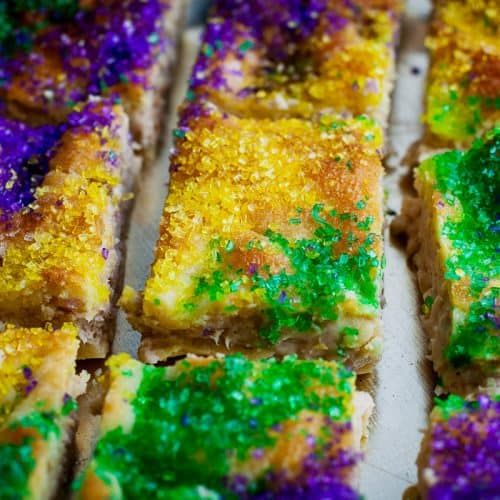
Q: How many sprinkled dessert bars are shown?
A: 9